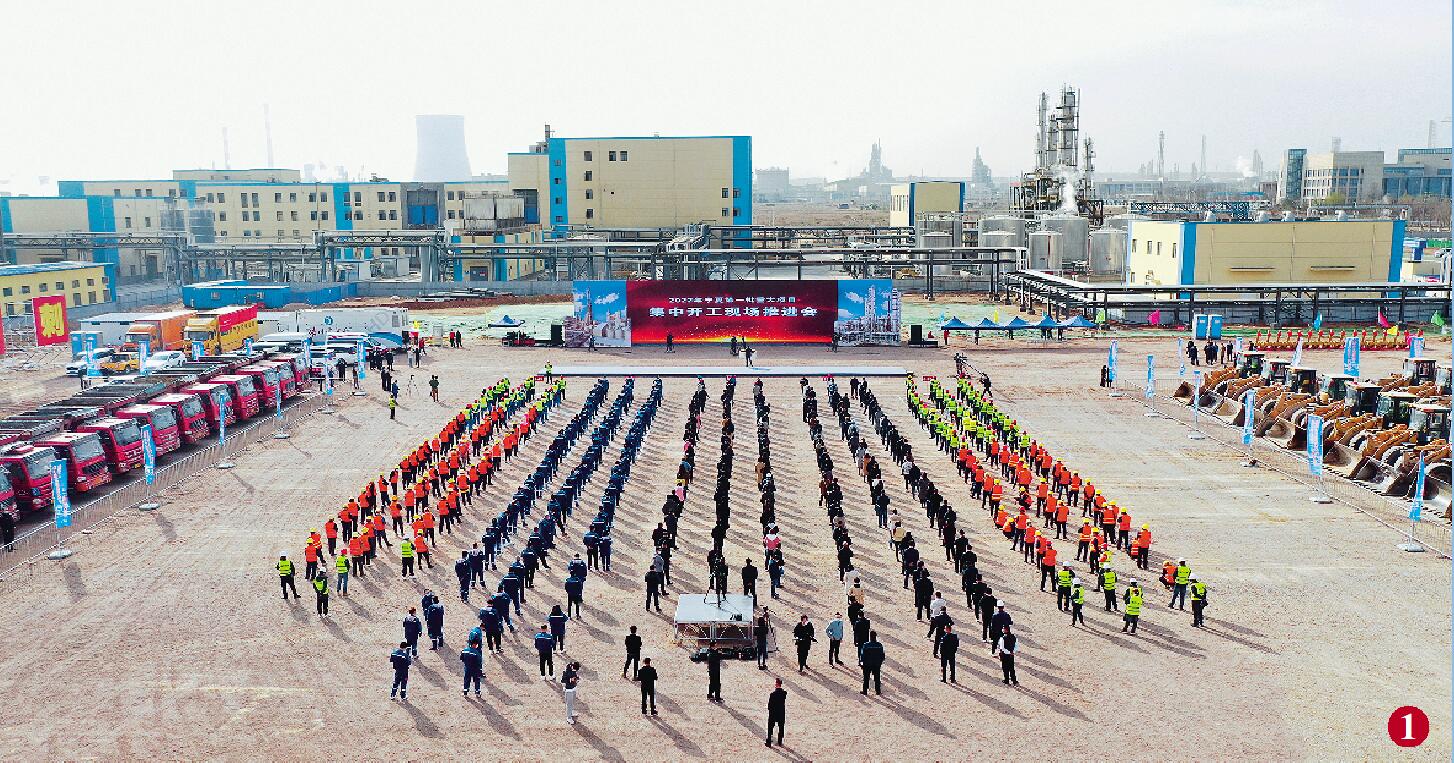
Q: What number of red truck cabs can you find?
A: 11